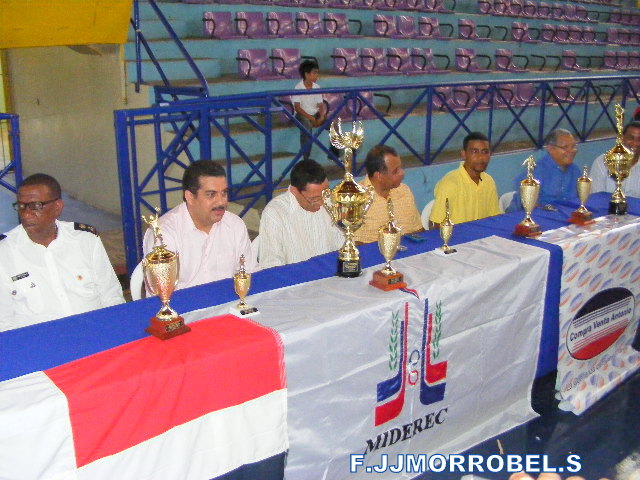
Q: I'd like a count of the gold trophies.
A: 8